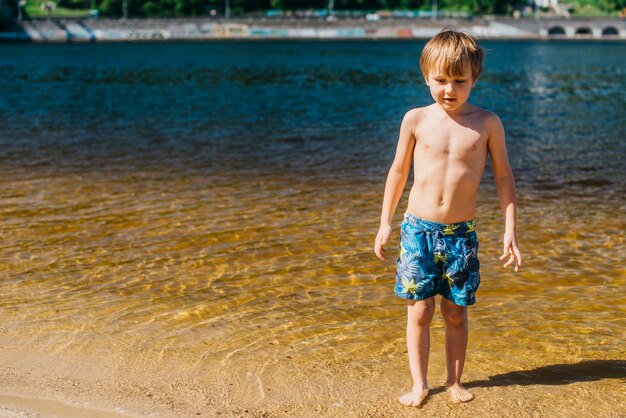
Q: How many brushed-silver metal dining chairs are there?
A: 0